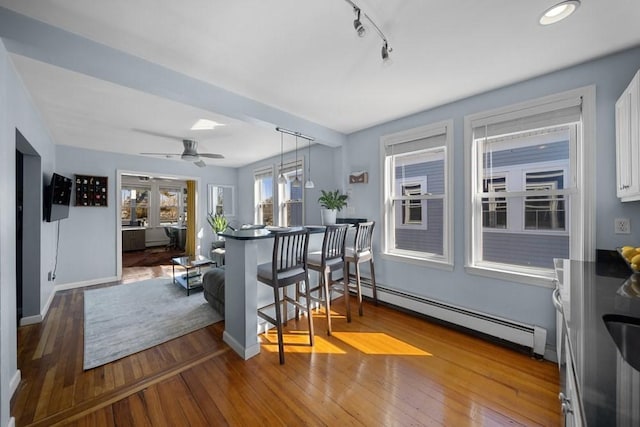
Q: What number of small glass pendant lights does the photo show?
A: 3